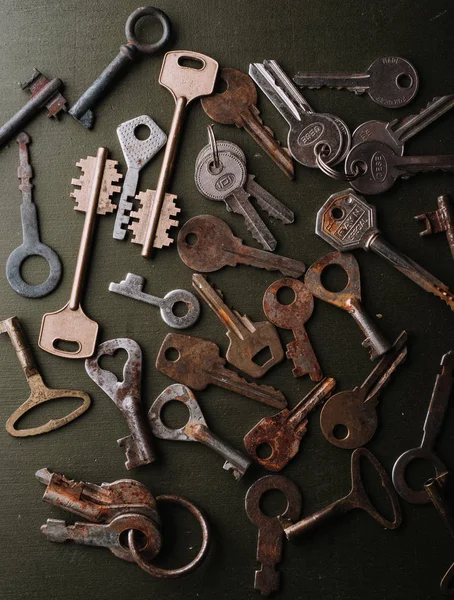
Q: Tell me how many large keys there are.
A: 2